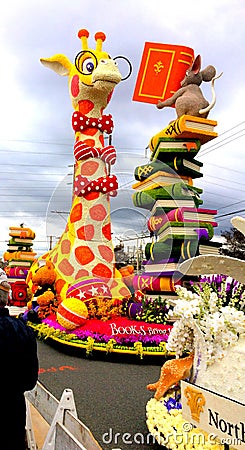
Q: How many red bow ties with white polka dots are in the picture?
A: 2